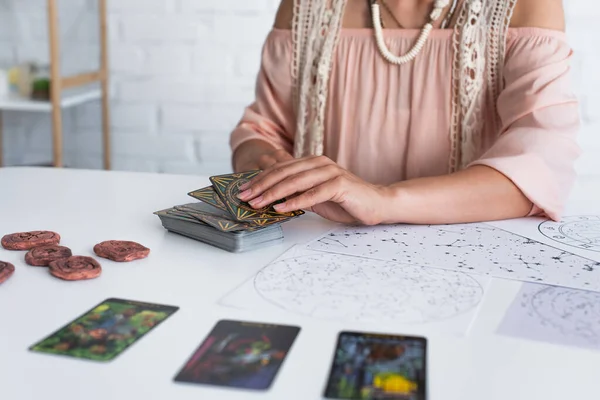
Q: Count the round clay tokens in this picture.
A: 5